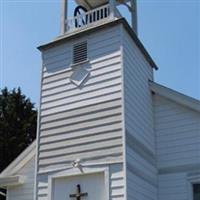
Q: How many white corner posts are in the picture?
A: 3